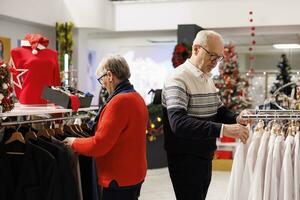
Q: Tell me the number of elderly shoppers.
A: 2